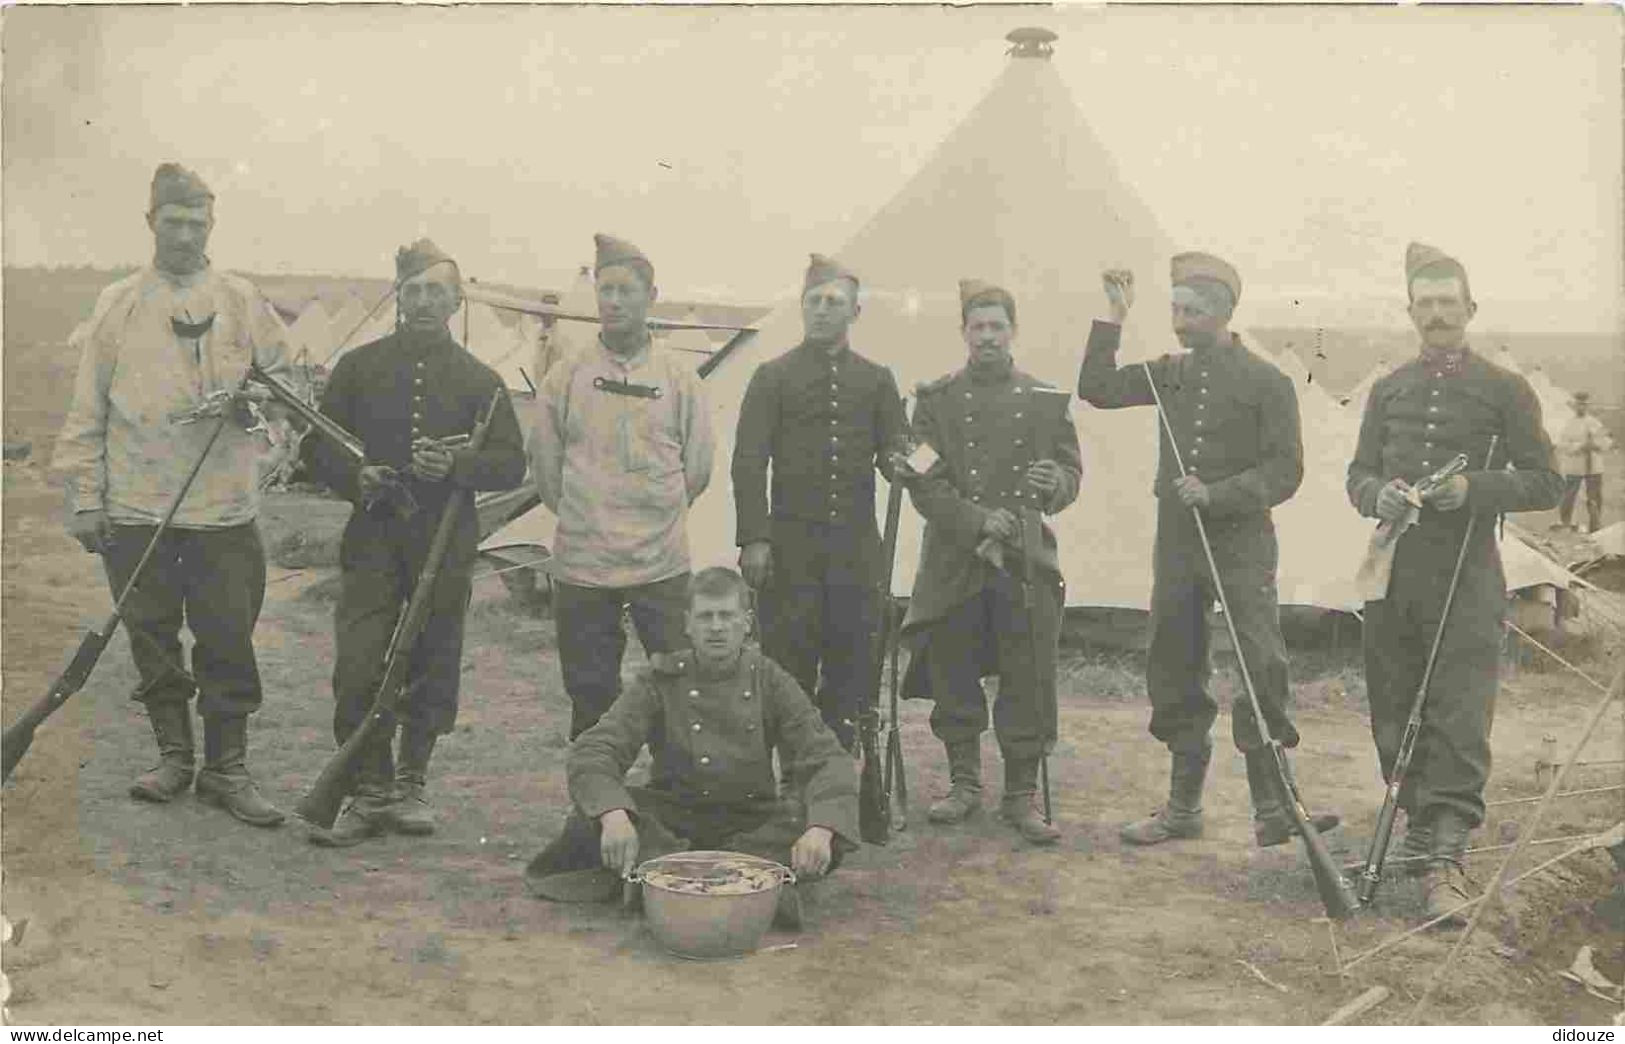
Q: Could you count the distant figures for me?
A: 1